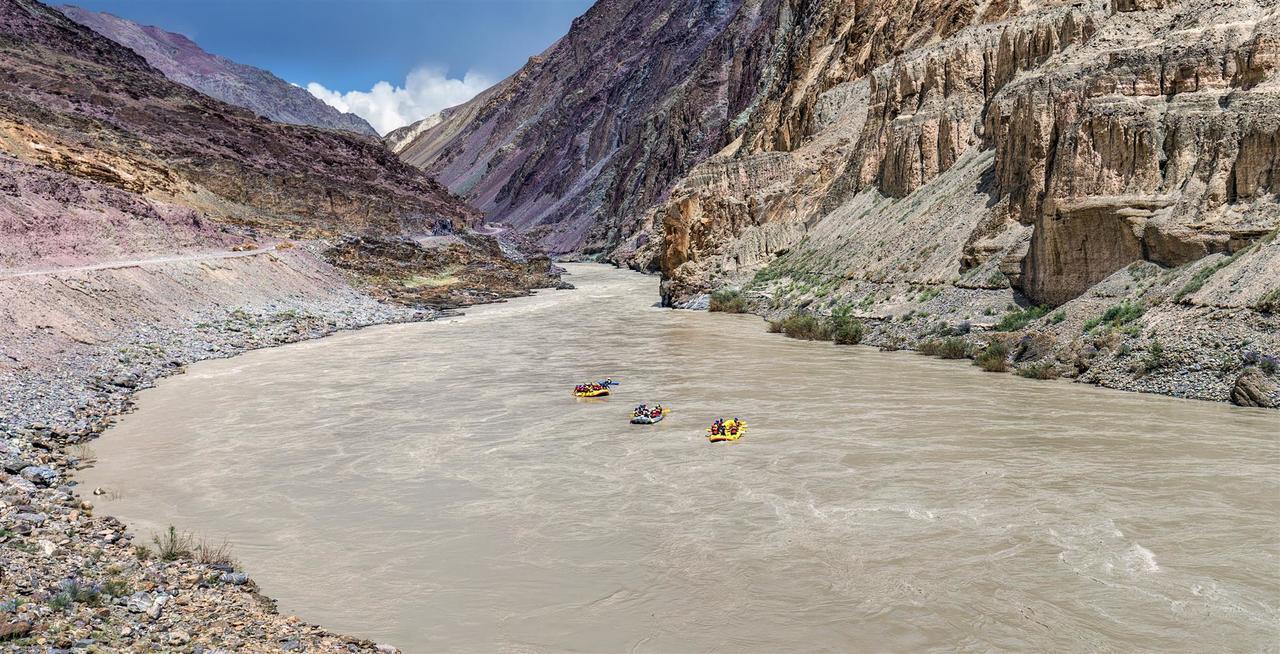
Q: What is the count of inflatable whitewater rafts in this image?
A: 3